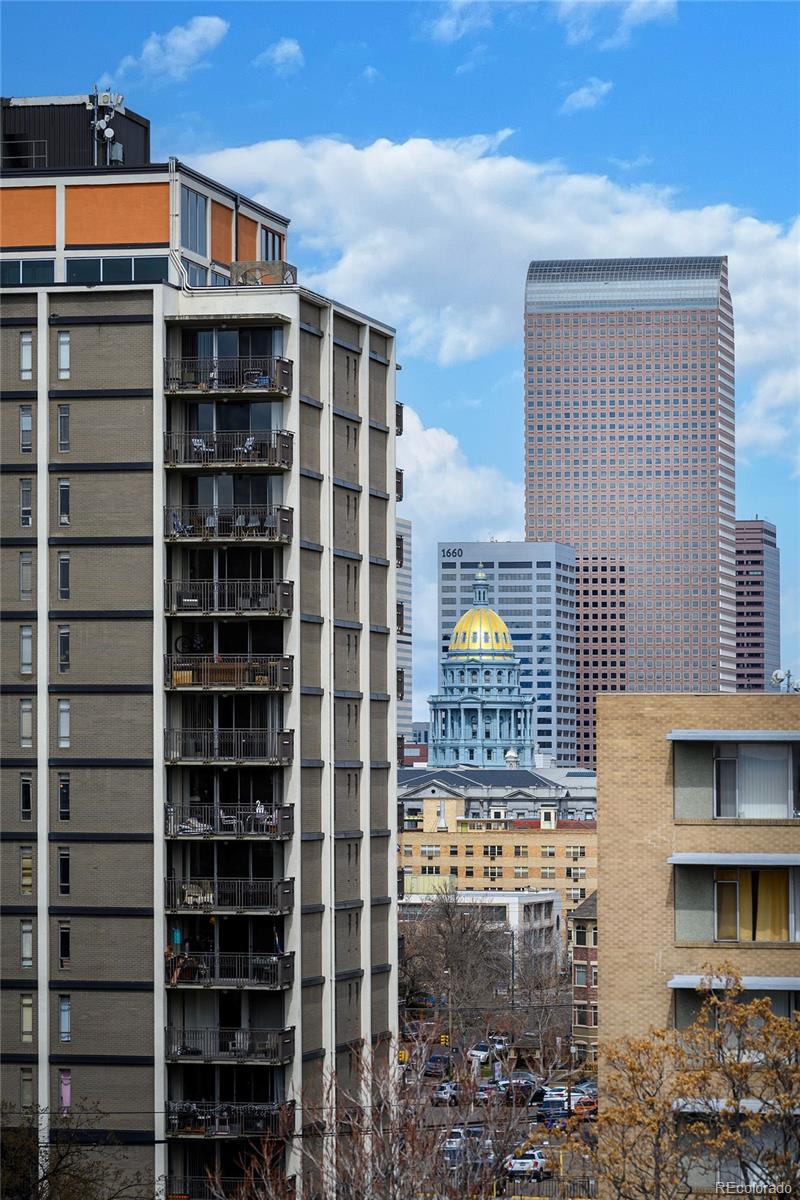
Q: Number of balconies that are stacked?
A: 12